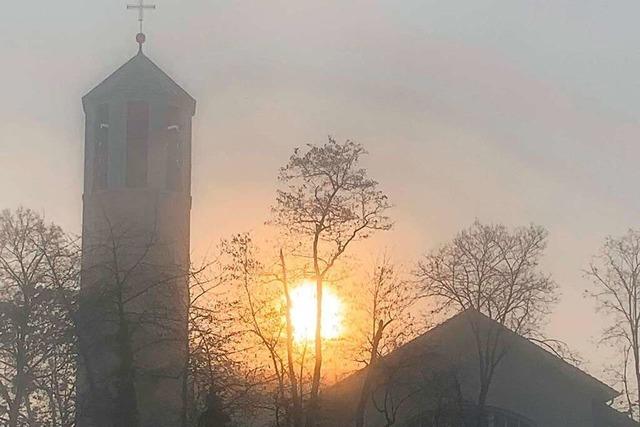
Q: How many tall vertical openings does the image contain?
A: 3